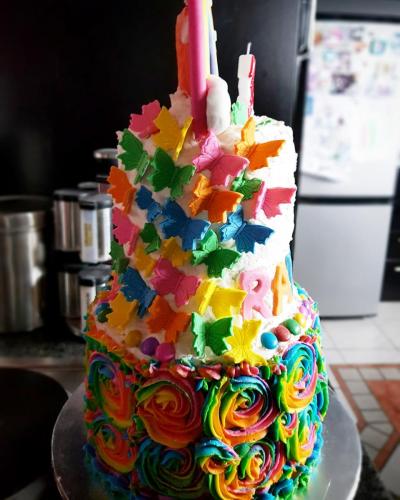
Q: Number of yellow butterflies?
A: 6